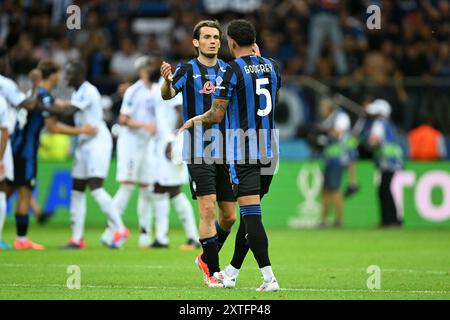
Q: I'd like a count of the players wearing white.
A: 5